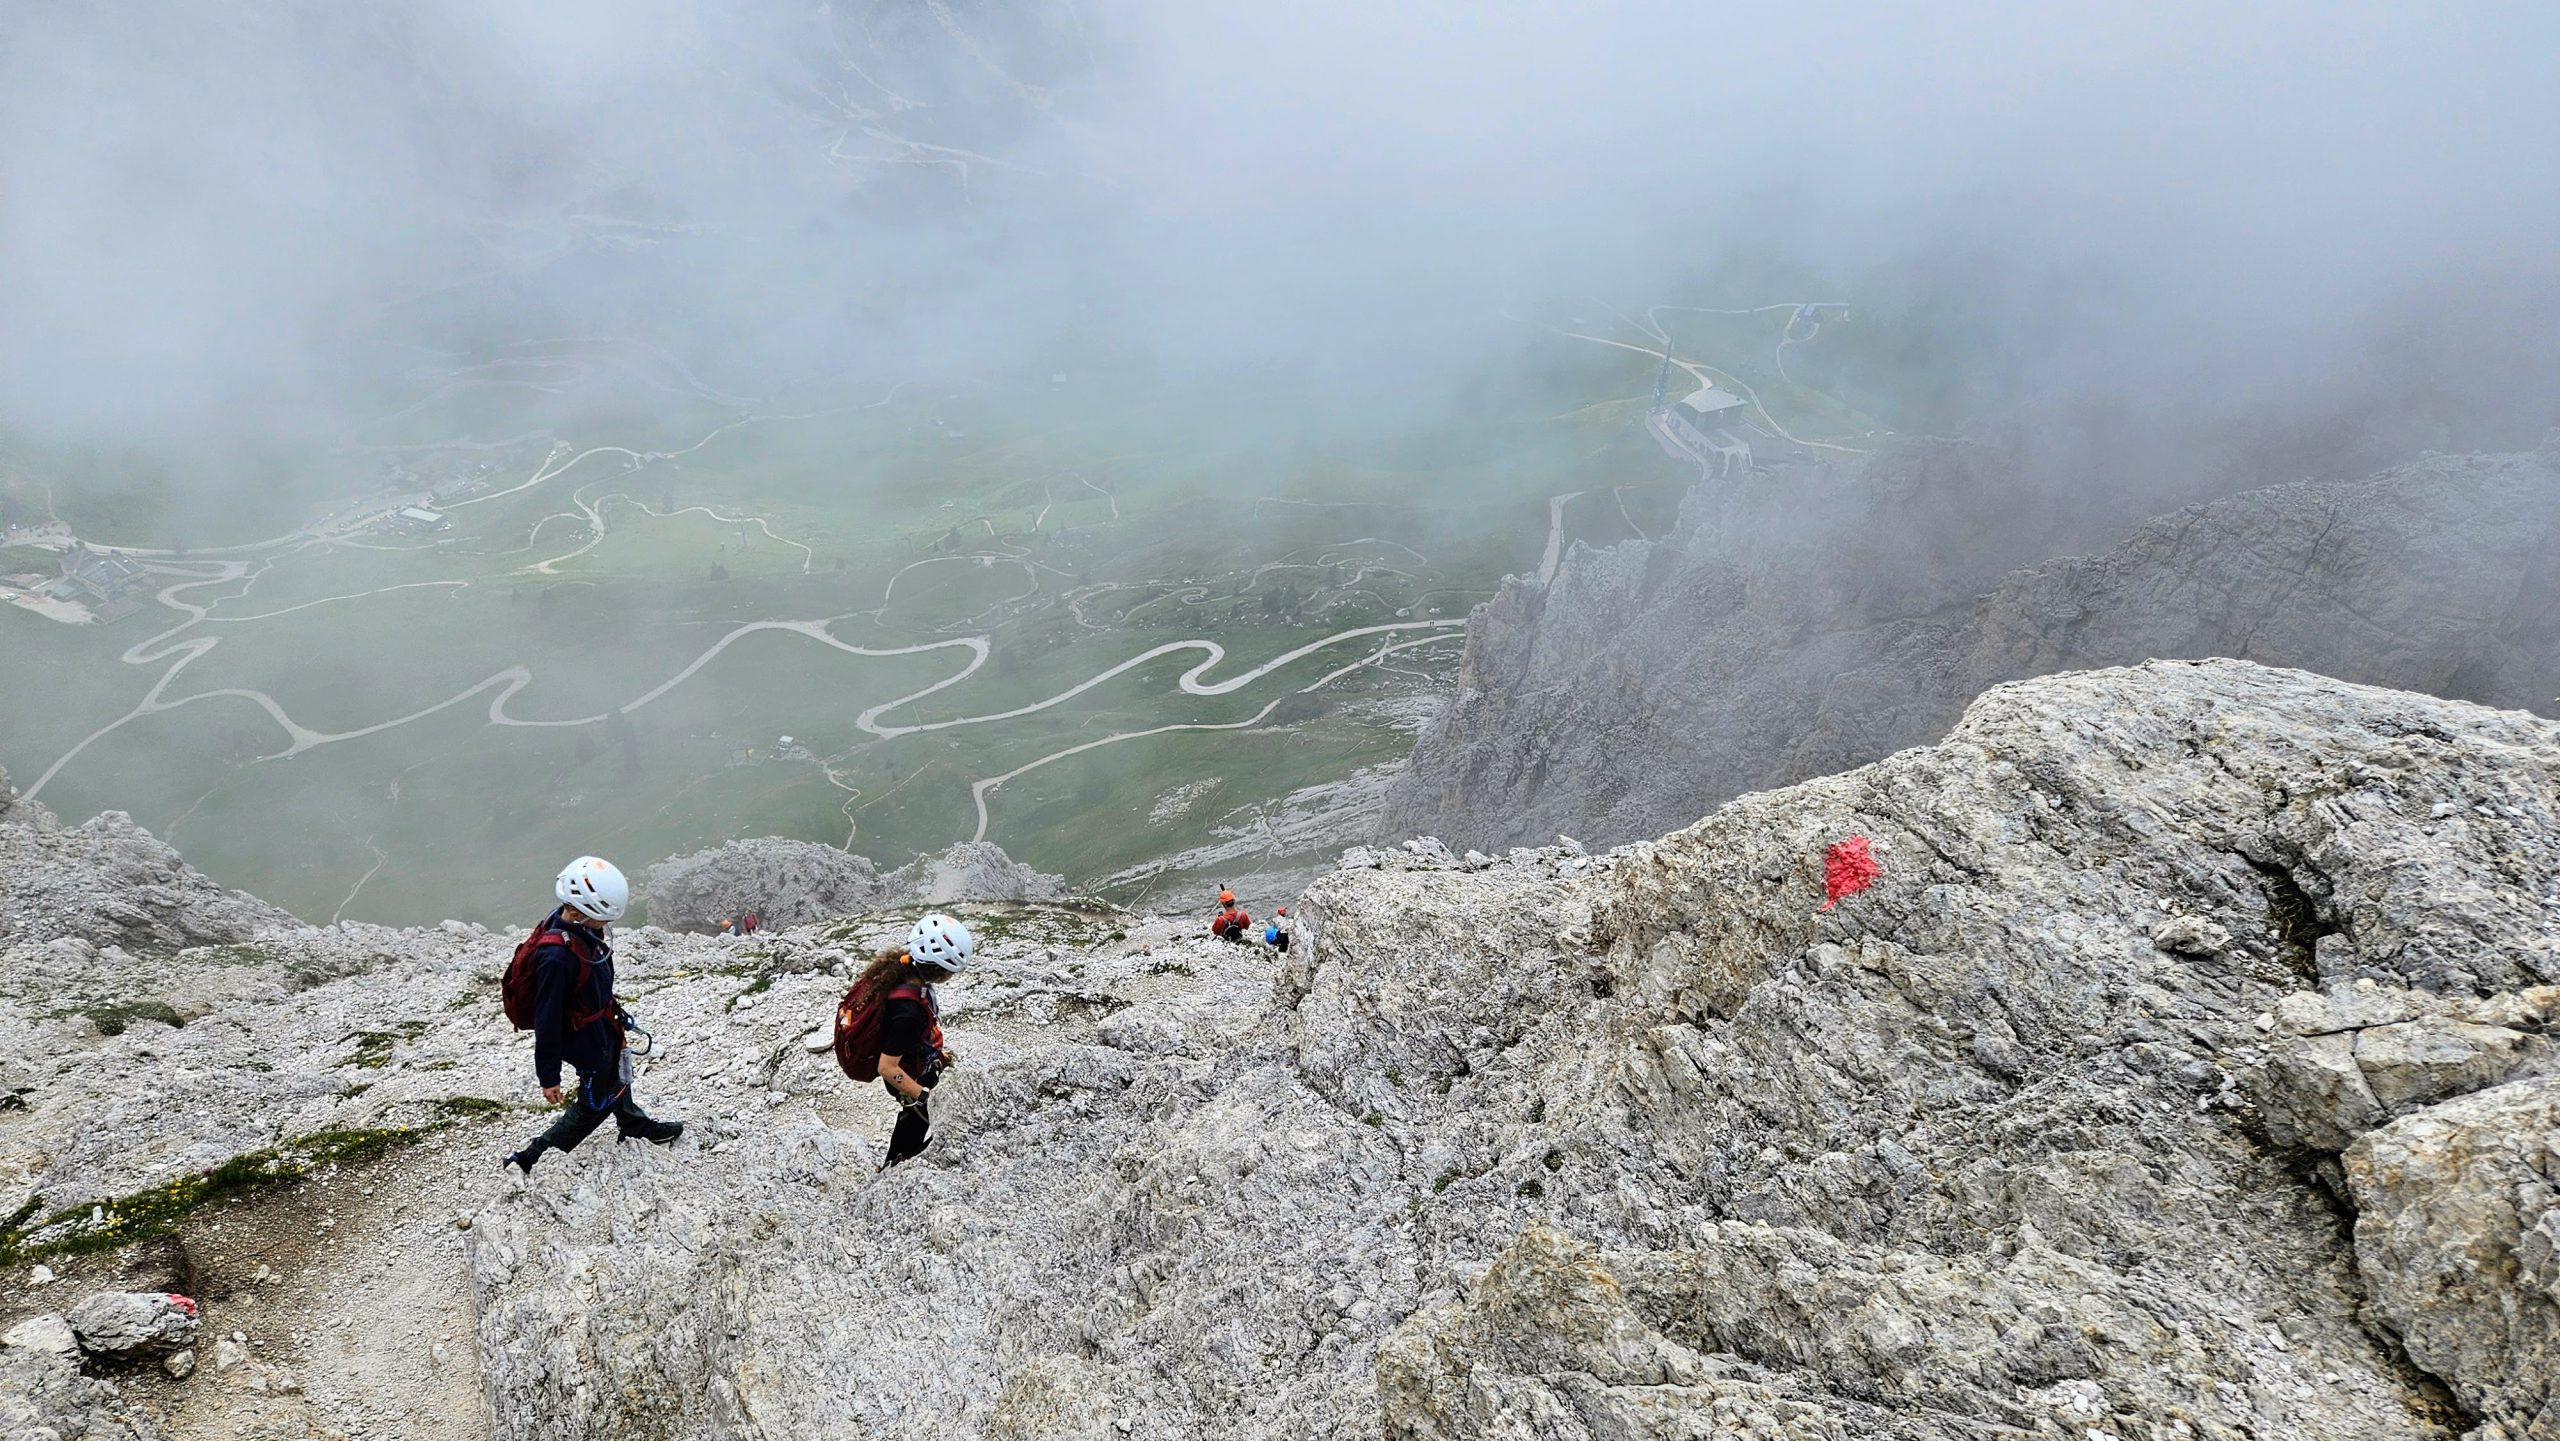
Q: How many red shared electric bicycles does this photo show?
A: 0